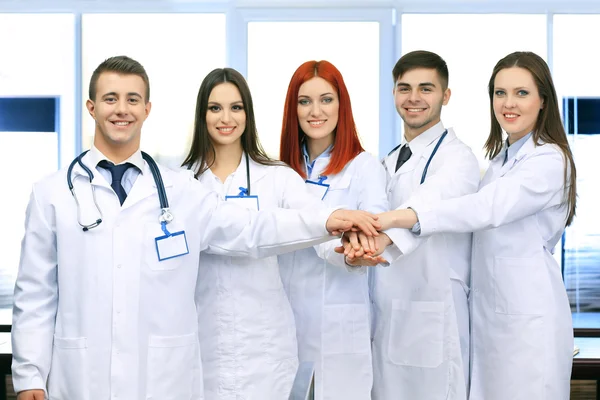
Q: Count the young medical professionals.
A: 5